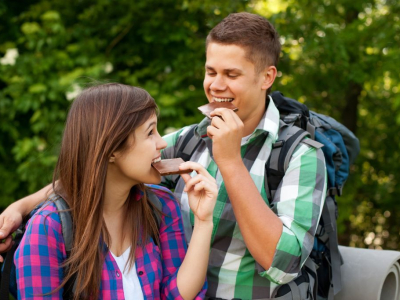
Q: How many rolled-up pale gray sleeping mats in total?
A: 1